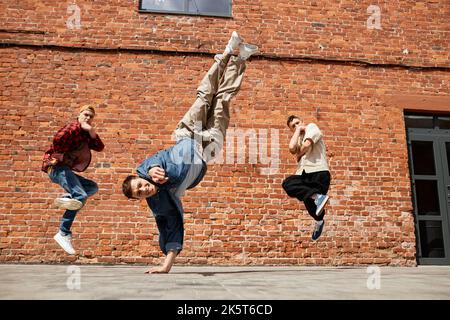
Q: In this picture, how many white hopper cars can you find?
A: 0